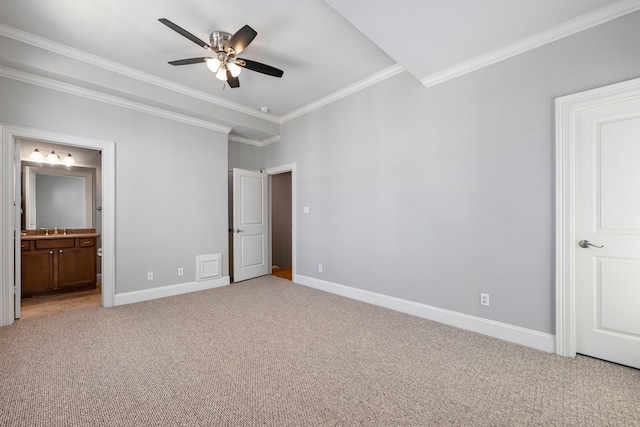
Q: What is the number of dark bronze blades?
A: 5